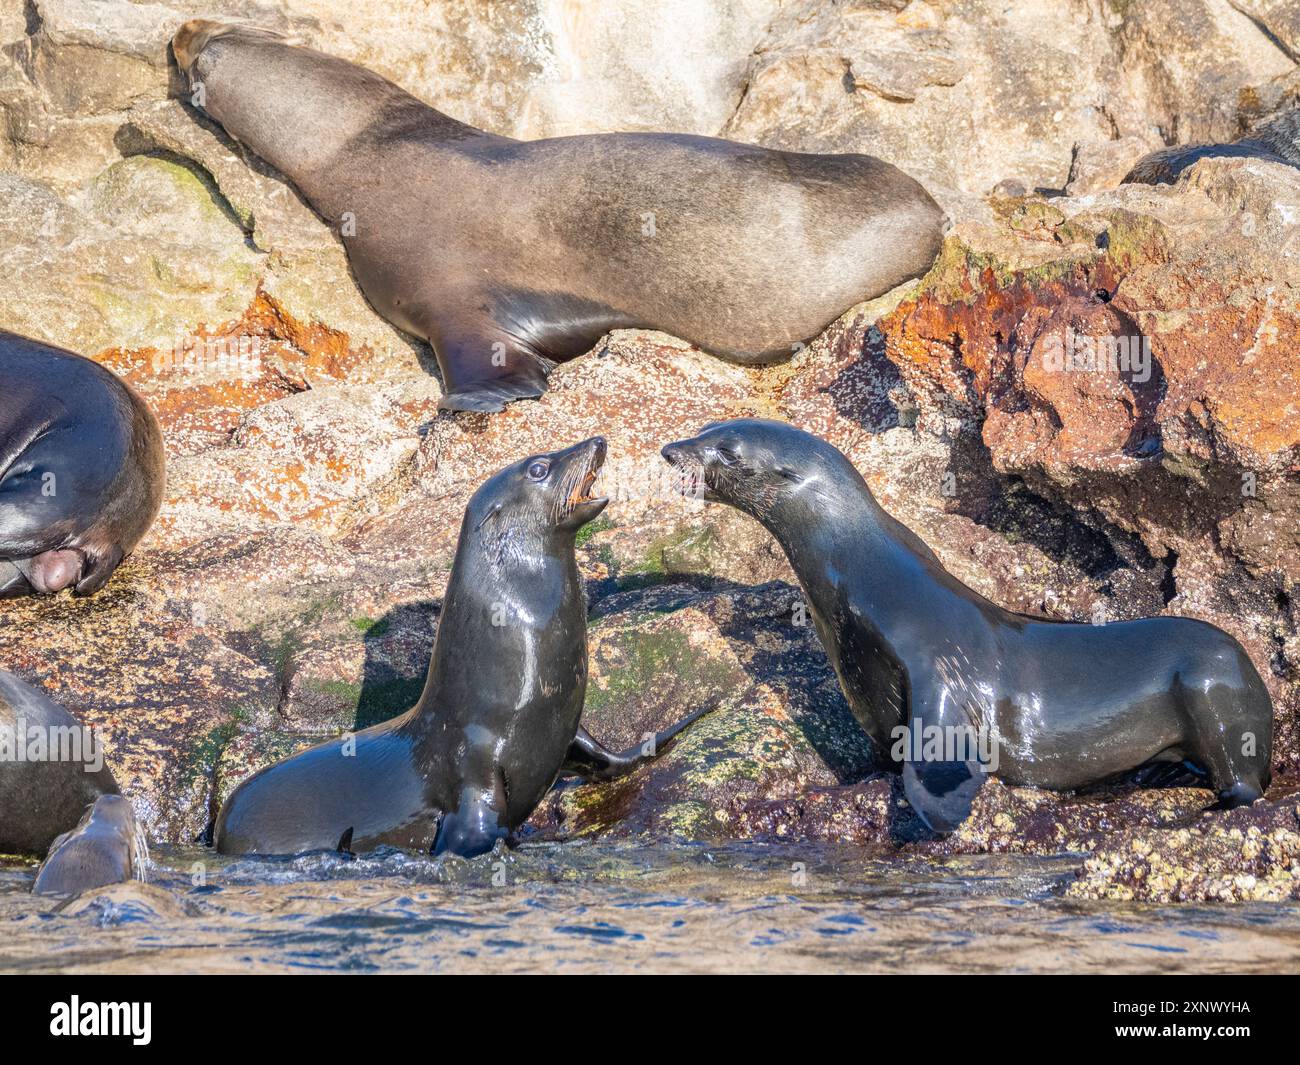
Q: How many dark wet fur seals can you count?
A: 2